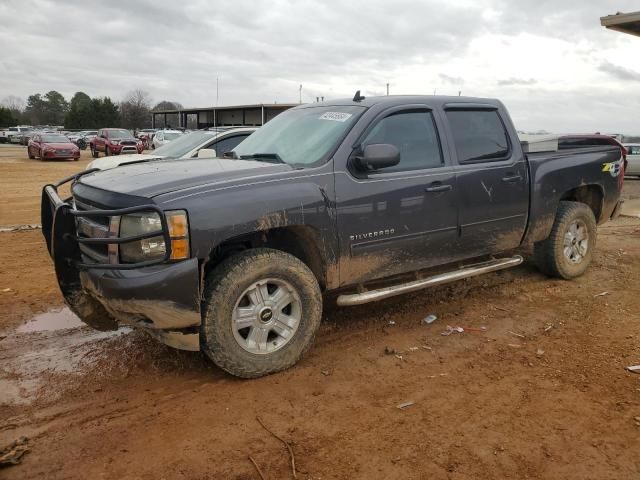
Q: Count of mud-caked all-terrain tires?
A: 2